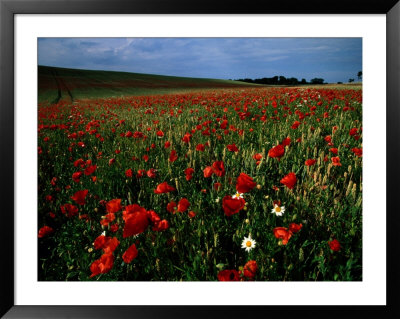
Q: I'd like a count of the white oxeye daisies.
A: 3